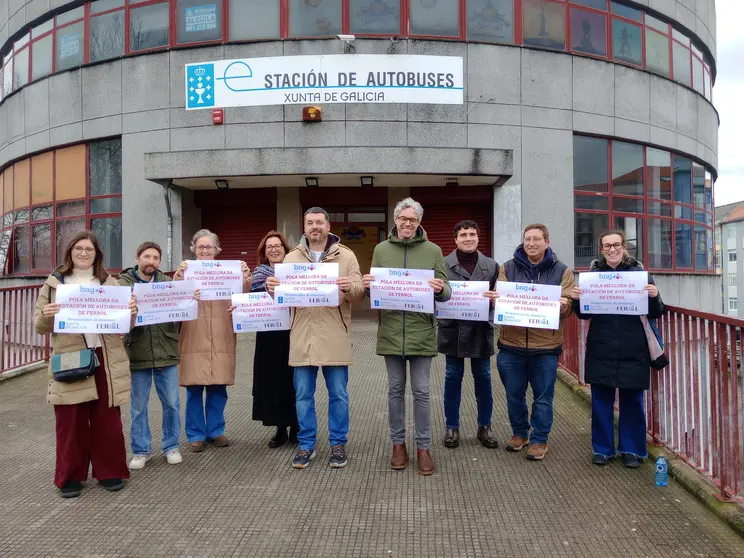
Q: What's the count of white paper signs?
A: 9